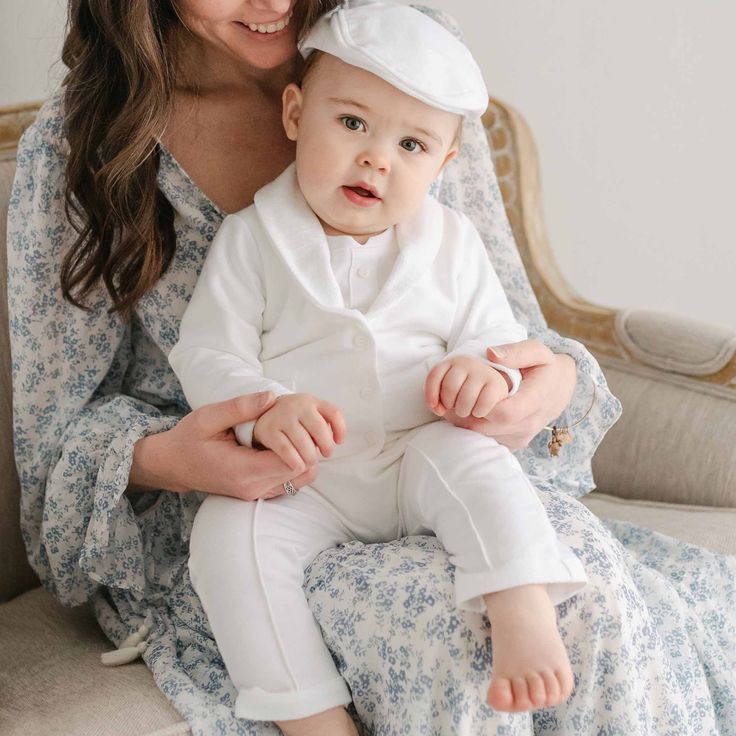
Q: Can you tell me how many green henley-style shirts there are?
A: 0